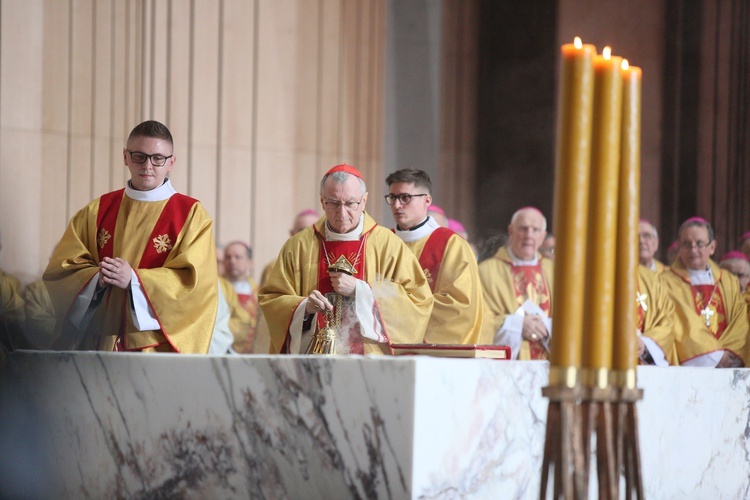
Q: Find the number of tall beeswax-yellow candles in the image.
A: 3